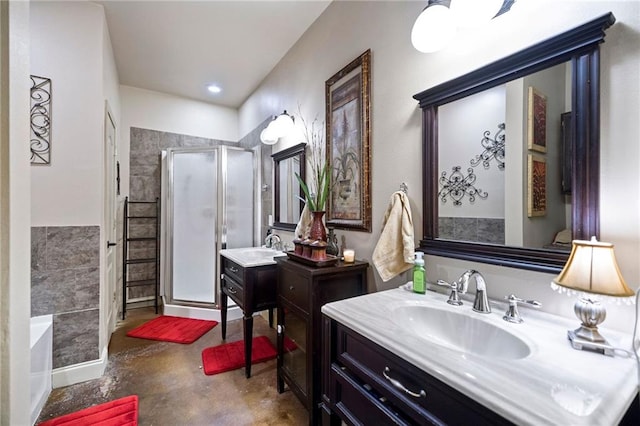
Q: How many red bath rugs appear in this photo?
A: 3